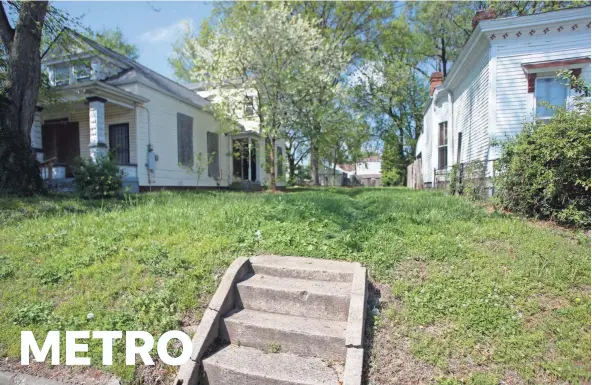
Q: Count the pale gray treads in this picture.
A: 4